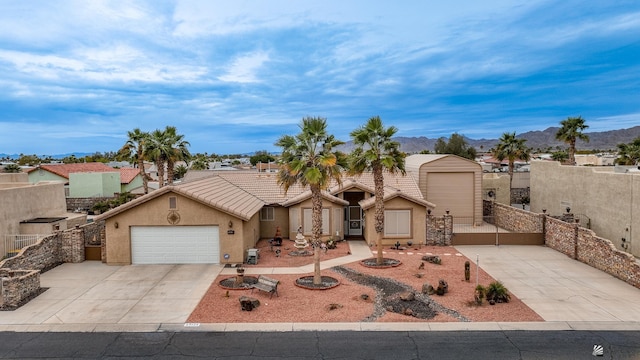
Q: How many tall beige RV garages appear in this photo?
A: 1